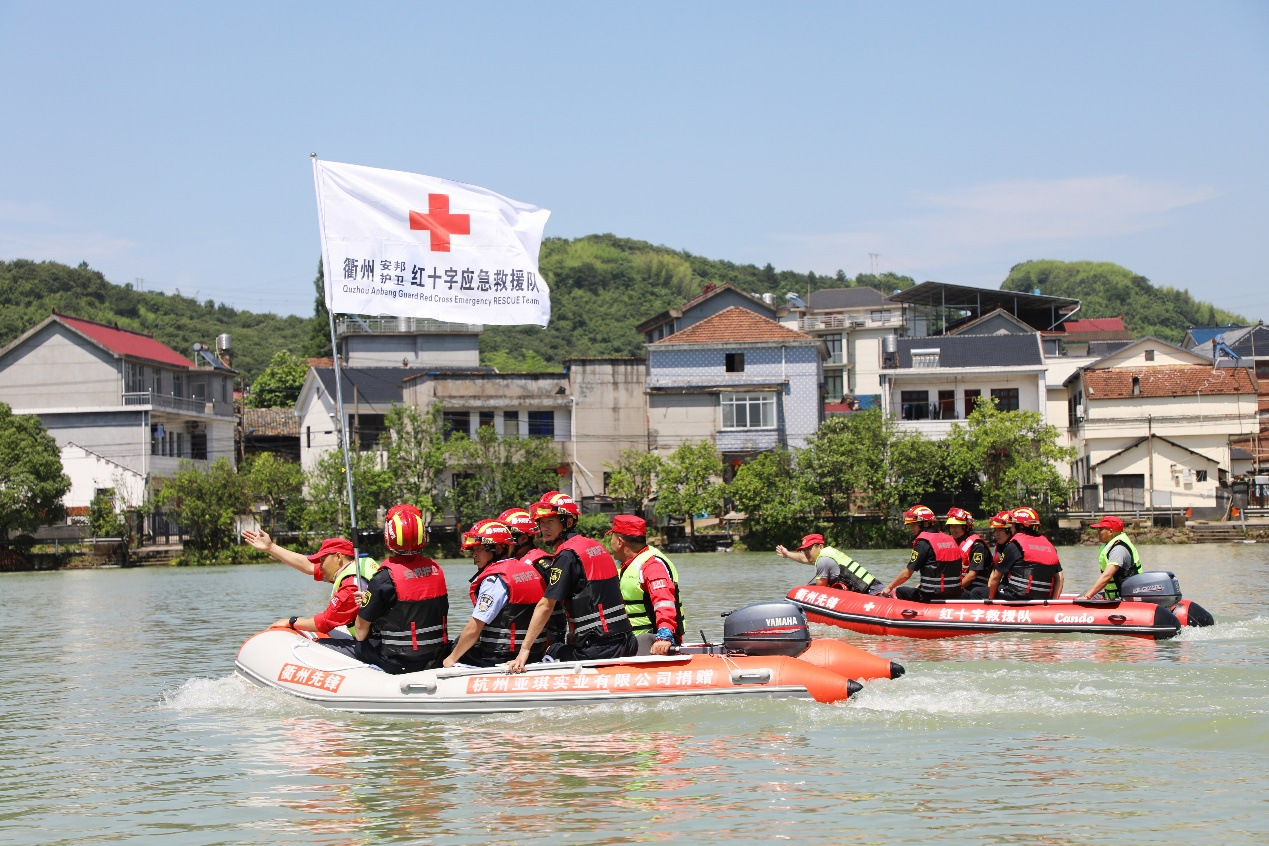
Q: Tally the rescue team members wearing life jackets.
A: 12